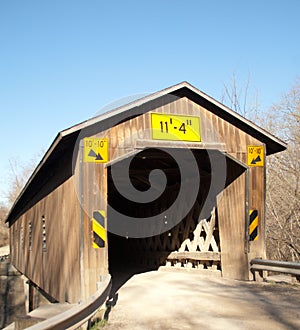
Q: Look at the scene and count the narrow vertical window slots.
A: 3